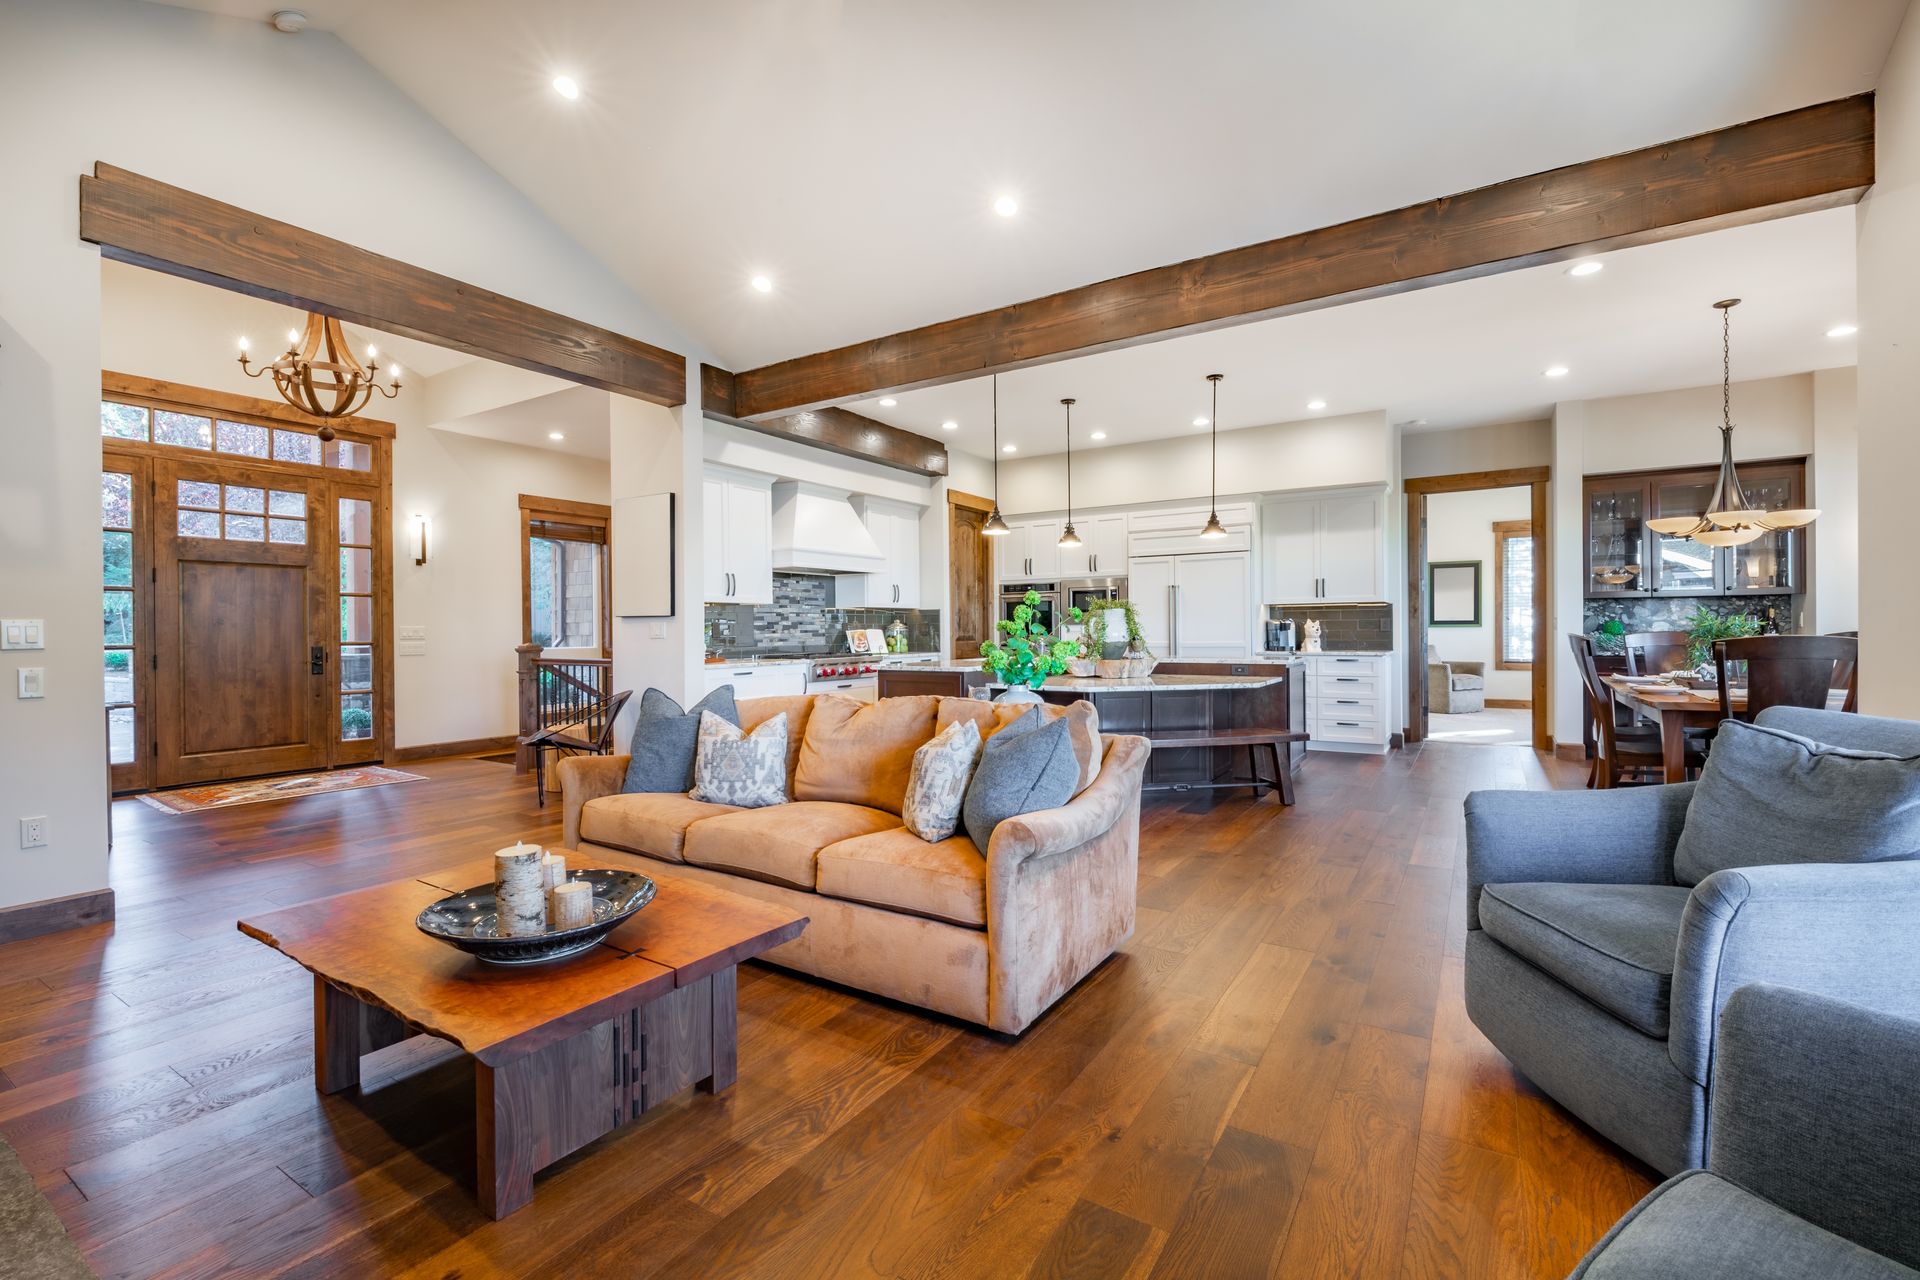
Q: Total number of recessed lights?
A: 13